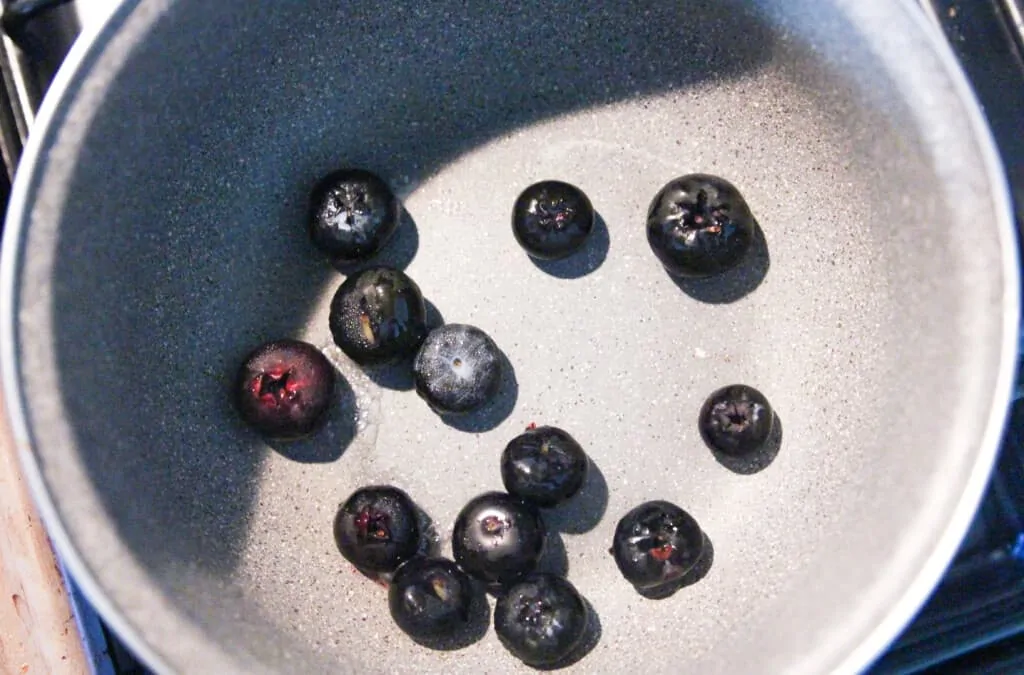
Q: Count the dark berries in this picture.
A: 13